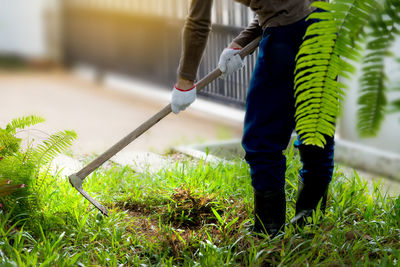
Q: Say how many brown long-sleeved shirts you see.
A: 1